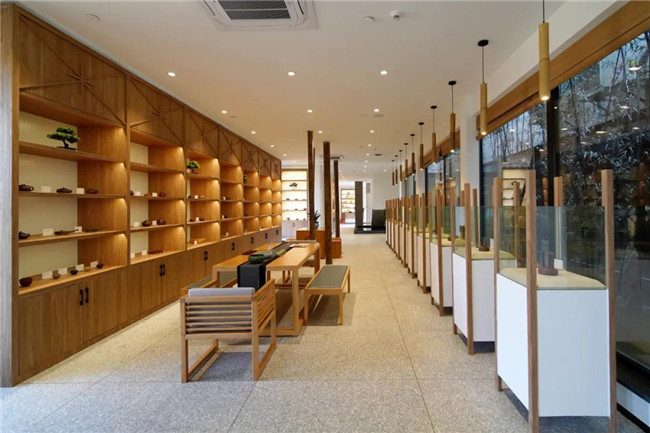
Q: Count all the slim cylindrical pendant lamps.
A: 10